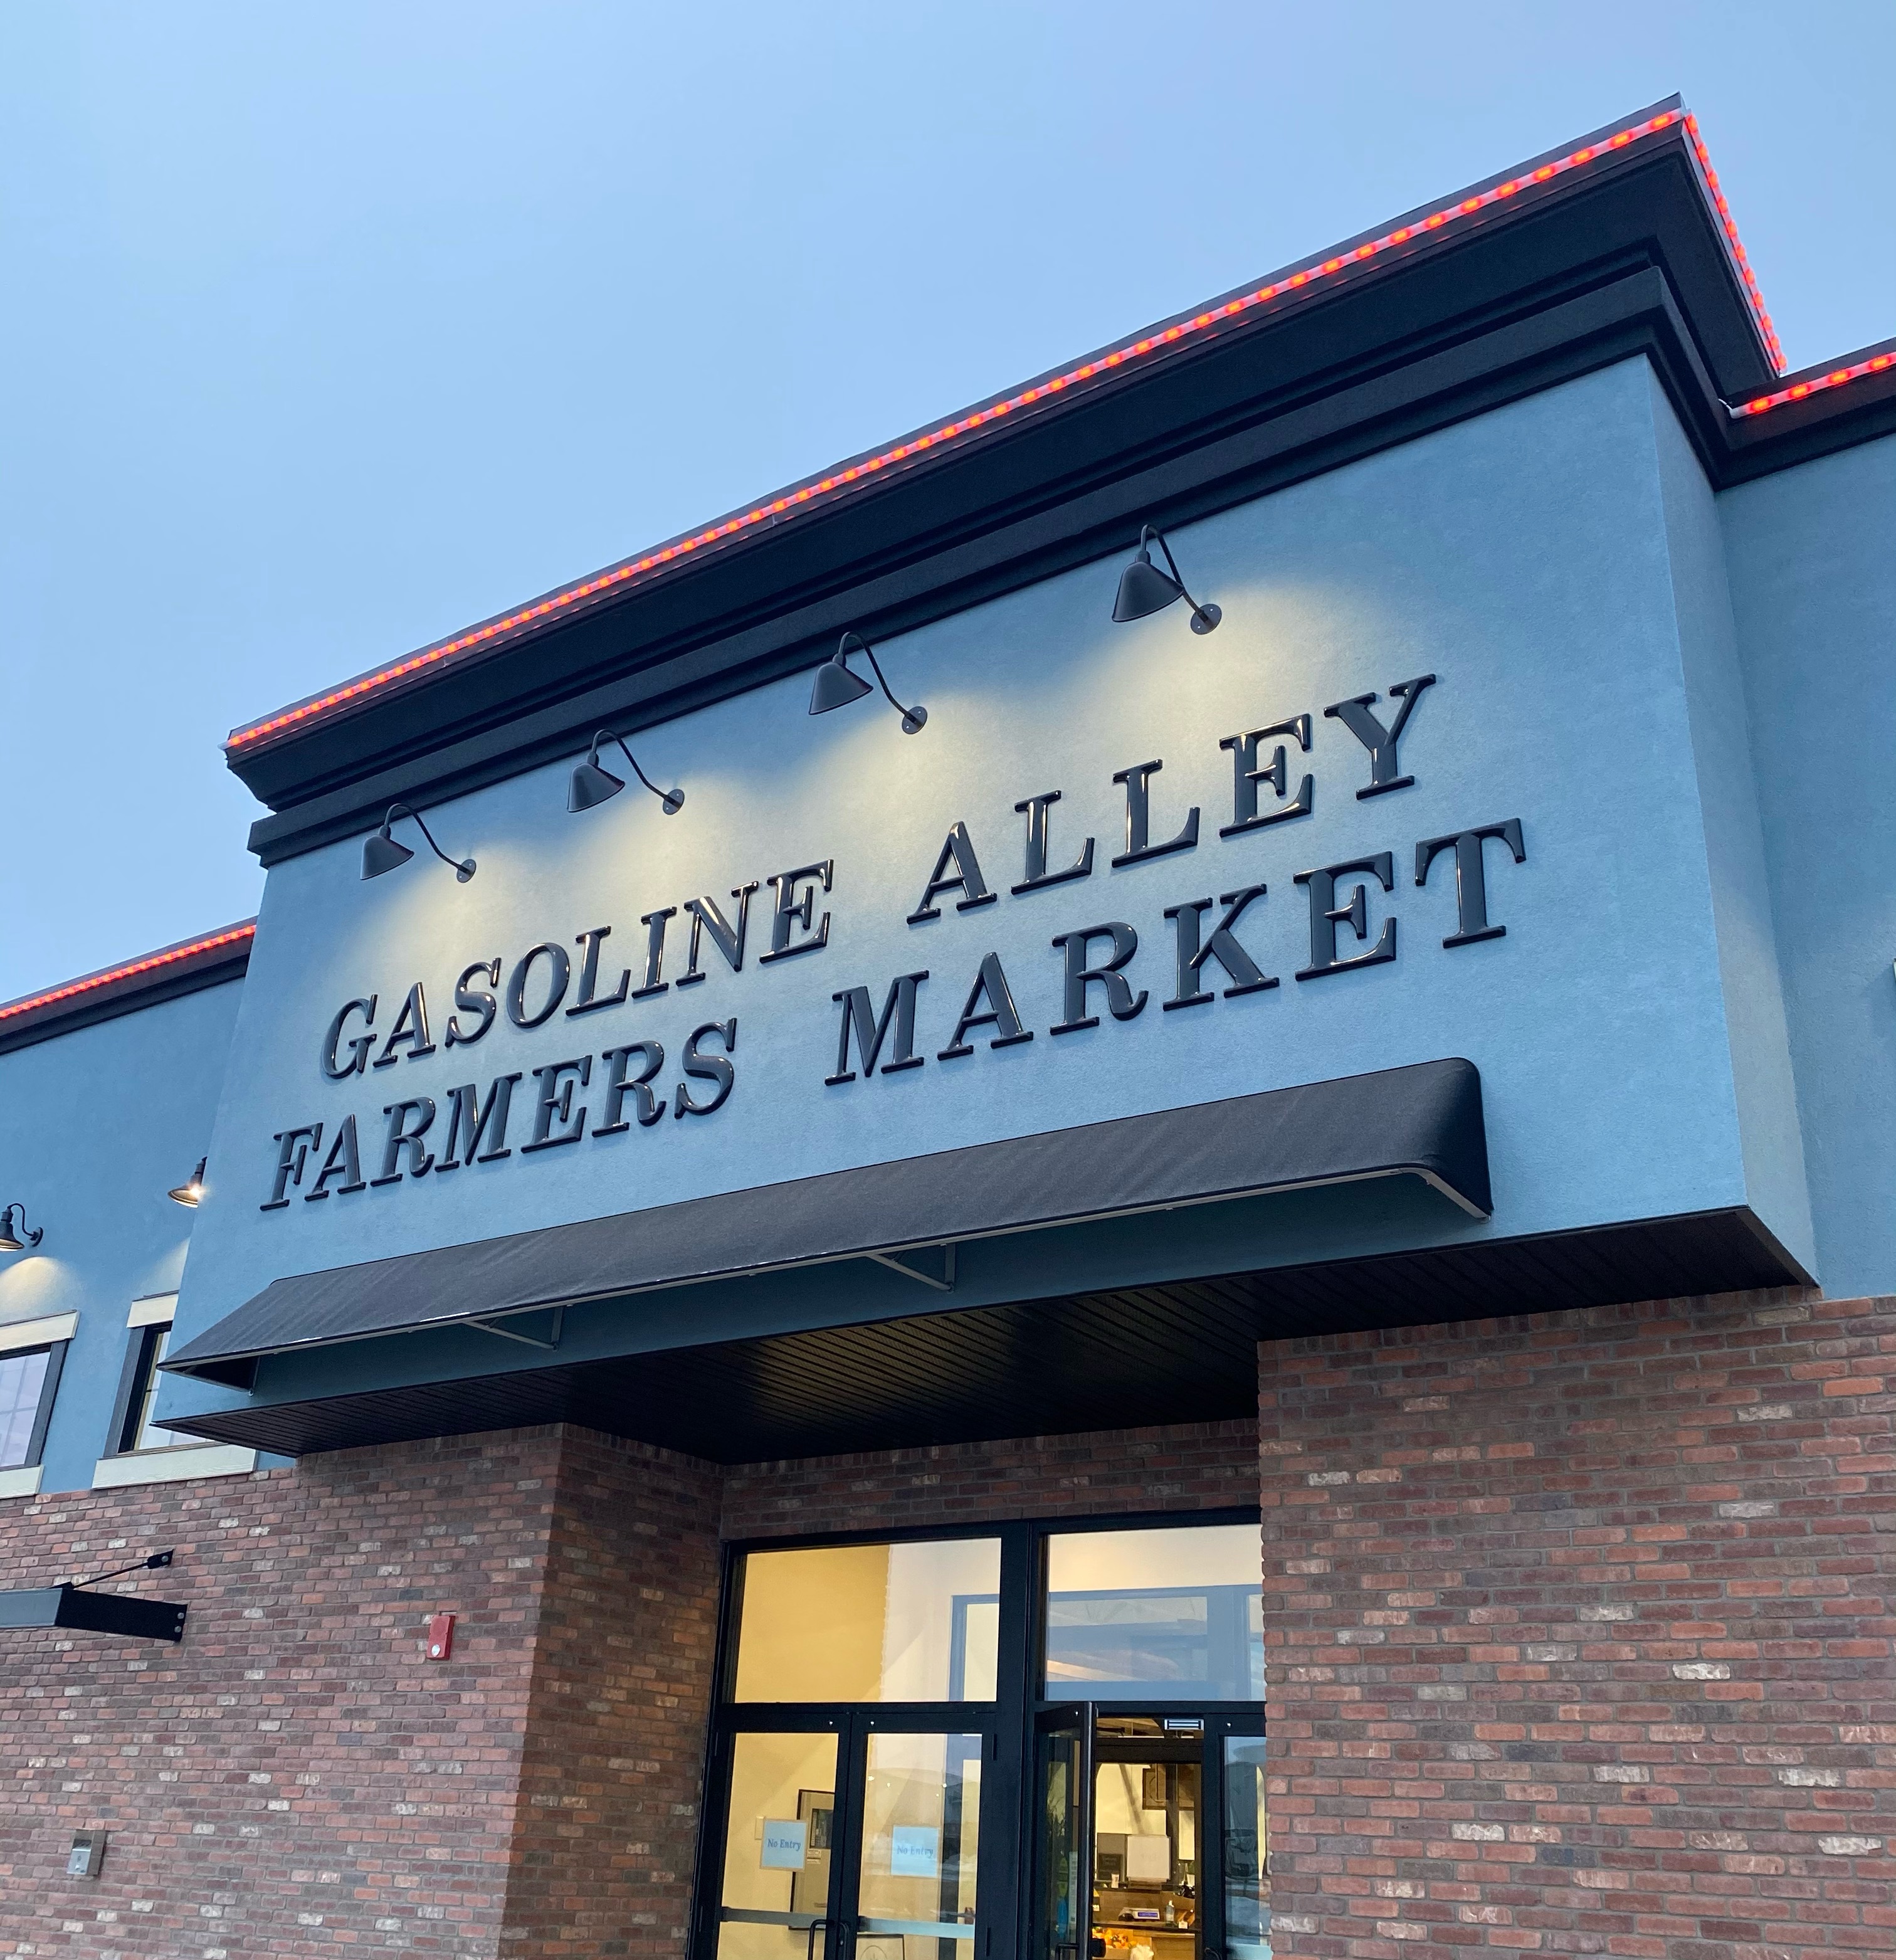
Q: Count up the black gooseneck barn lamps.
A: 6